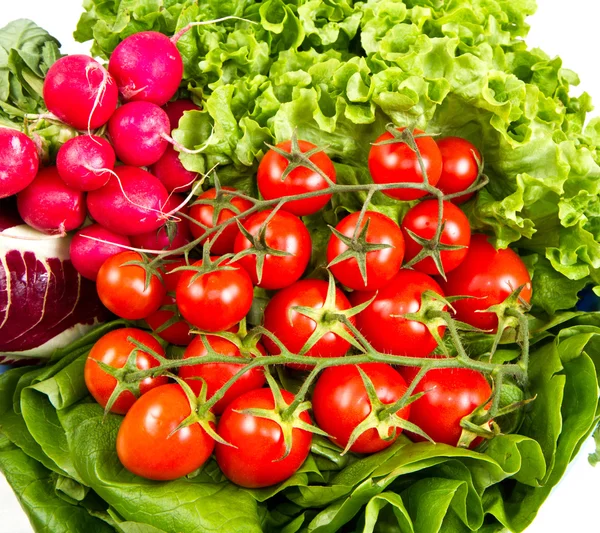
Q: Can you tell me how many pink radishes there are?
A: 11